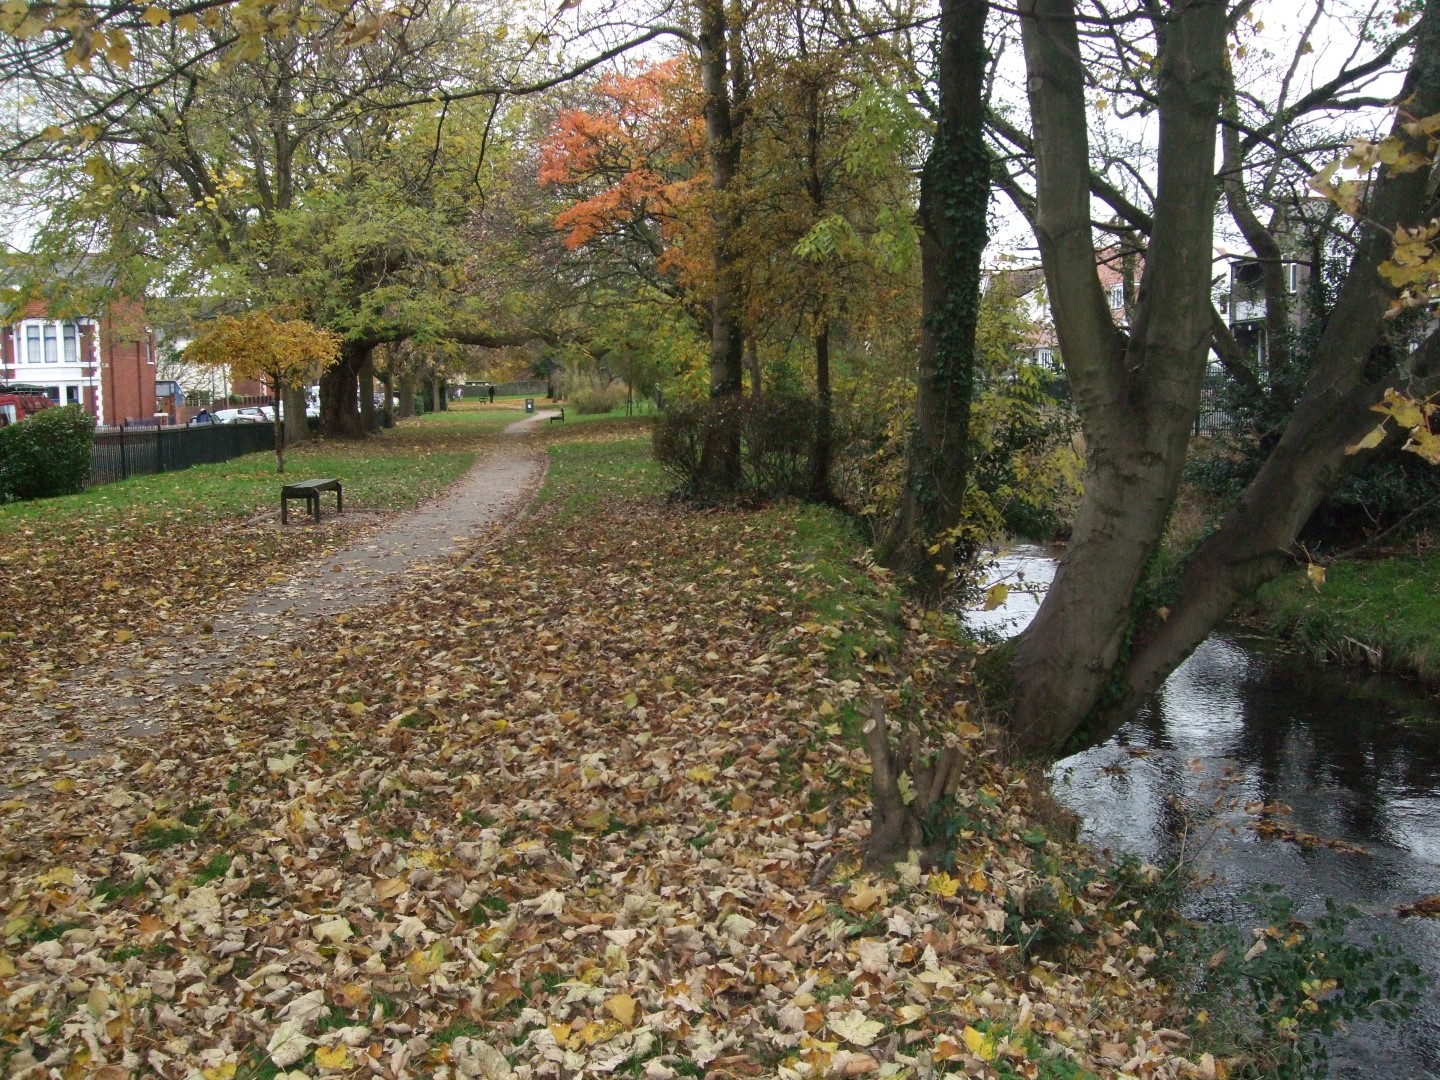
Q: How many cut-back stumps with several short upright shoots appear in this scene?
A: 1